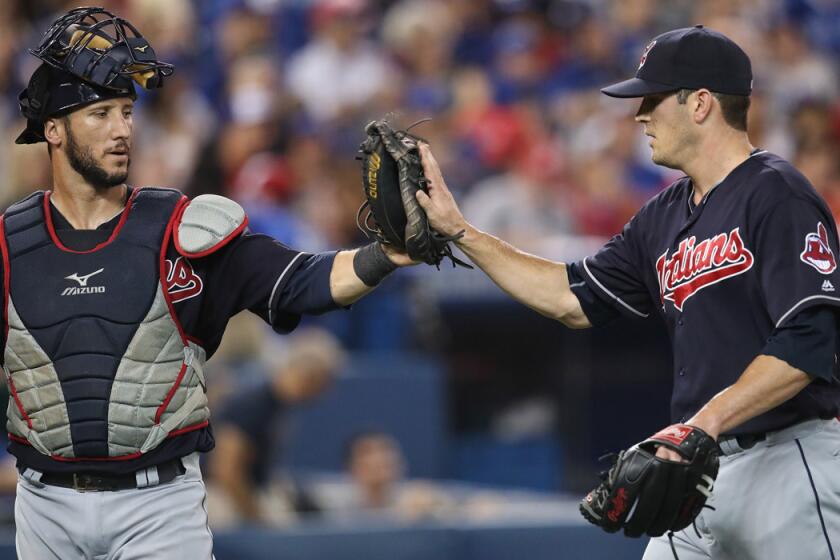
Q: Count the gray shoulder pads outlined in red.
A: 1